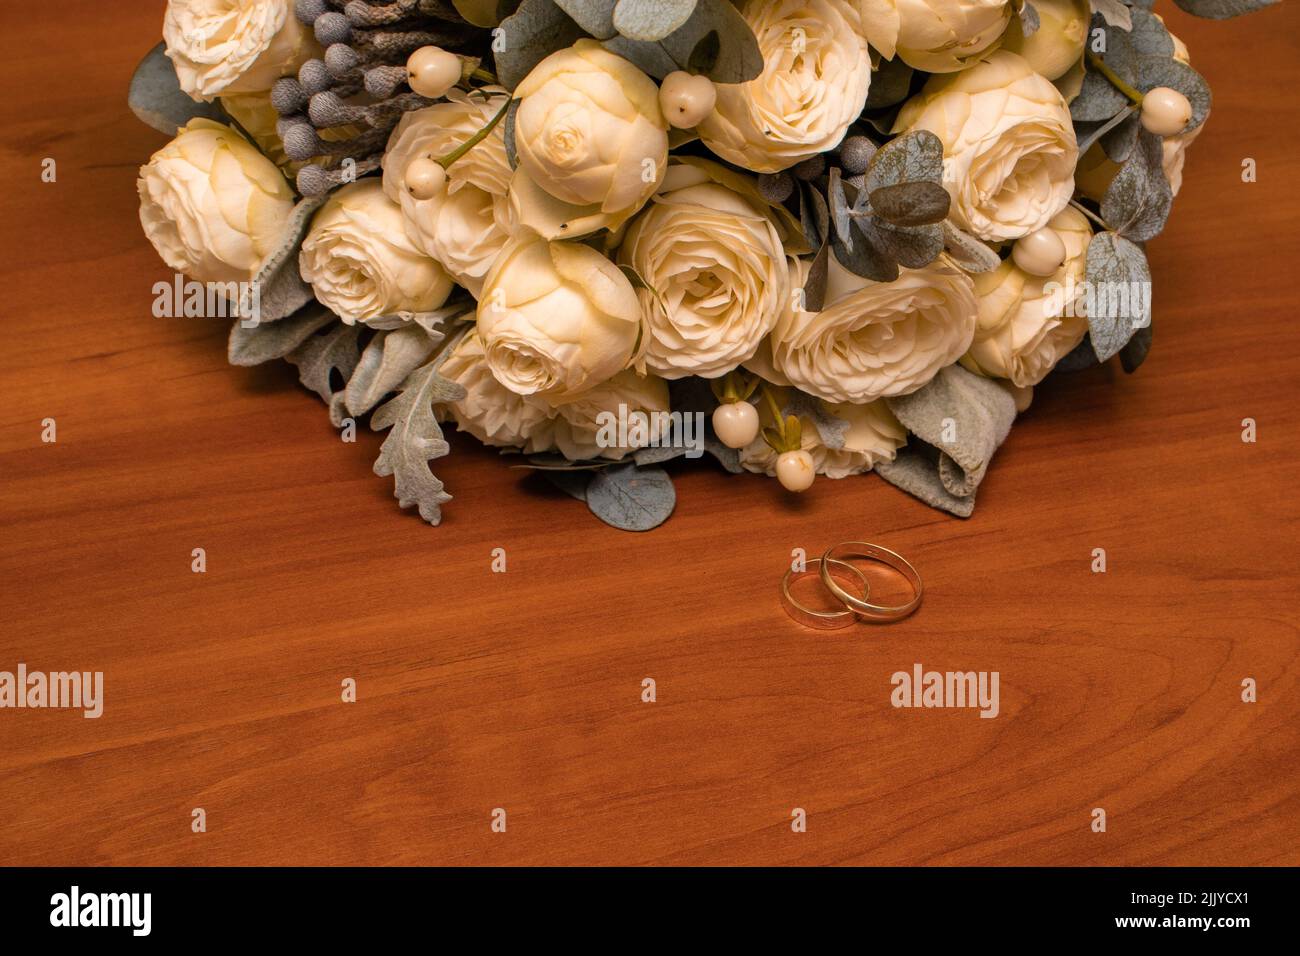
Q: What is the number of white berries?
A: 7